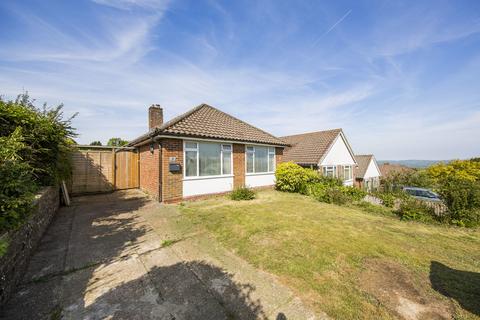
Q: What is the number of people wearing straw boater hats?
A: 0